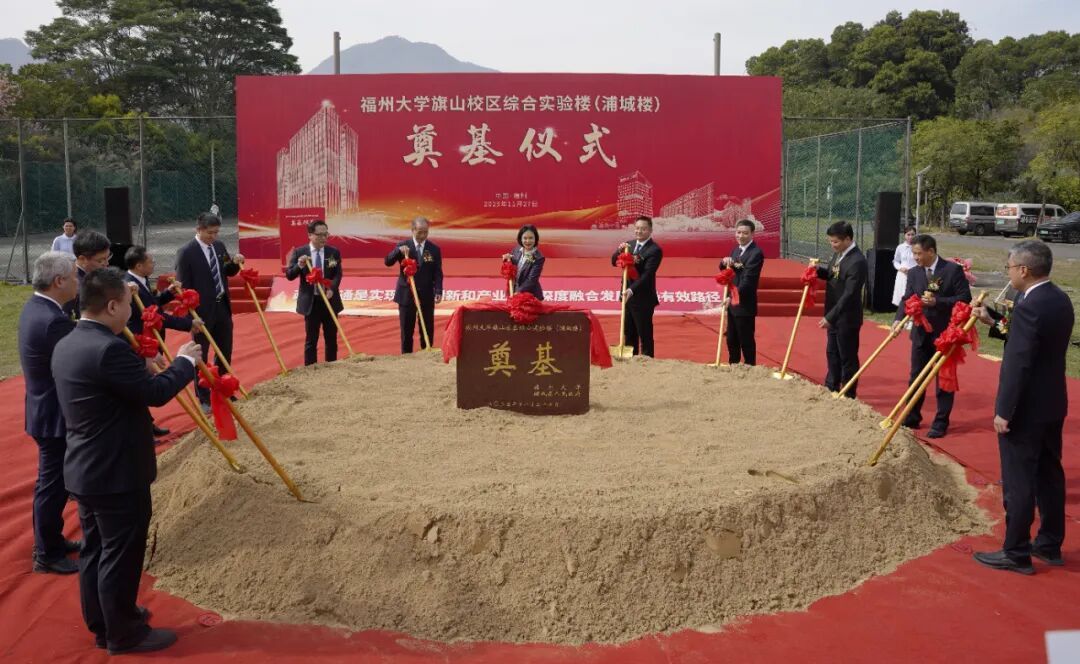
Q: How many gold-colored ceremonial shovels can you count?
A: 14